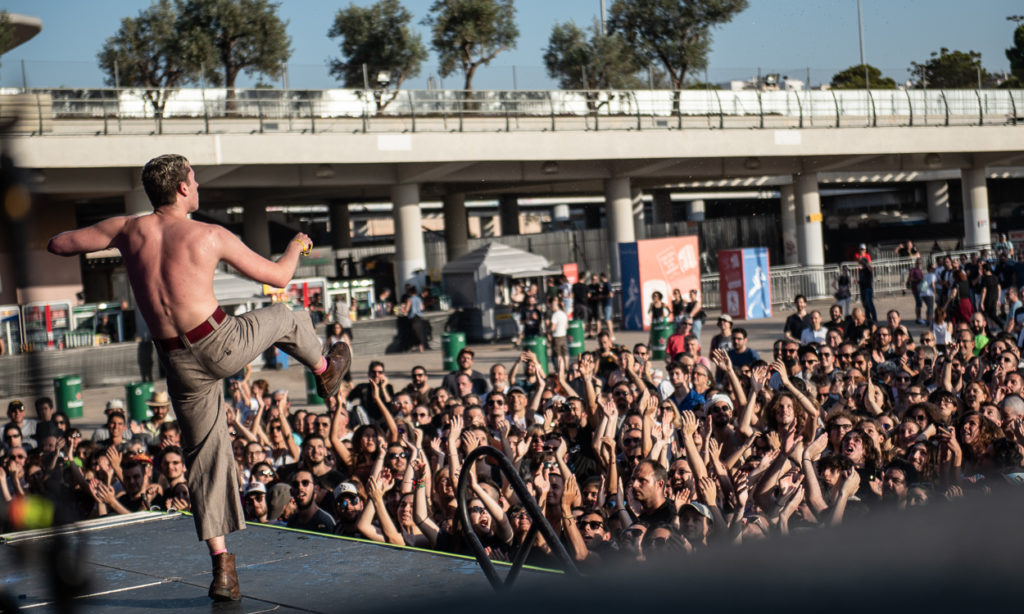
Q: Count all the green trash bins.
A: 7